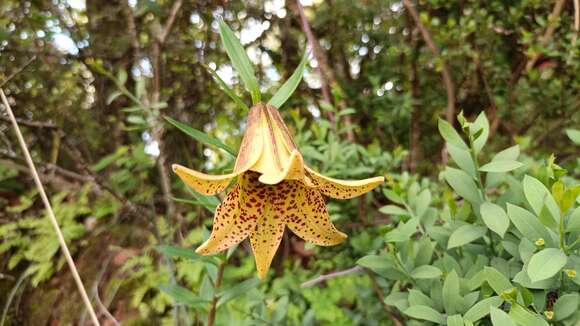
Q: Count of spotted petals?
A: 5